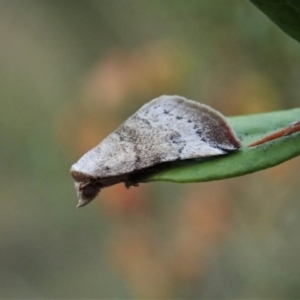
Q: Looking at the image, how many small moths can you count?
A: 1